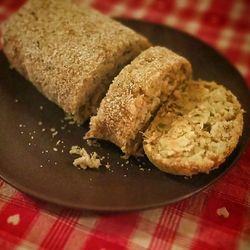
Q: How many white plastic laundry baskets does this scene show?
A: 0